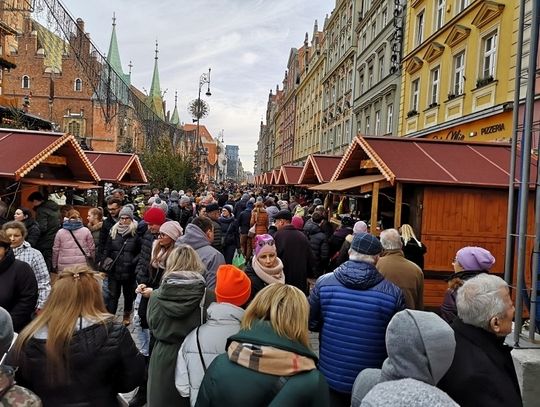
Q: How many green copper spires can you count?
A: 3